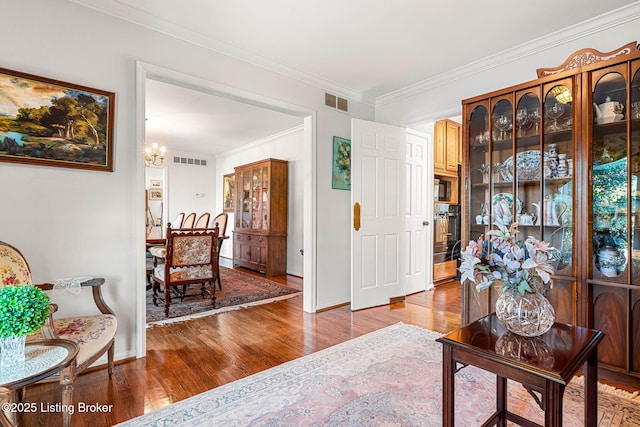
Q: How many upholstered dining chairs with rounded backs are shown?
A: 4